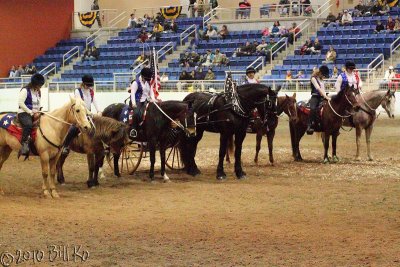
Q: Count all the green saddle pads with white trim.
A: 0